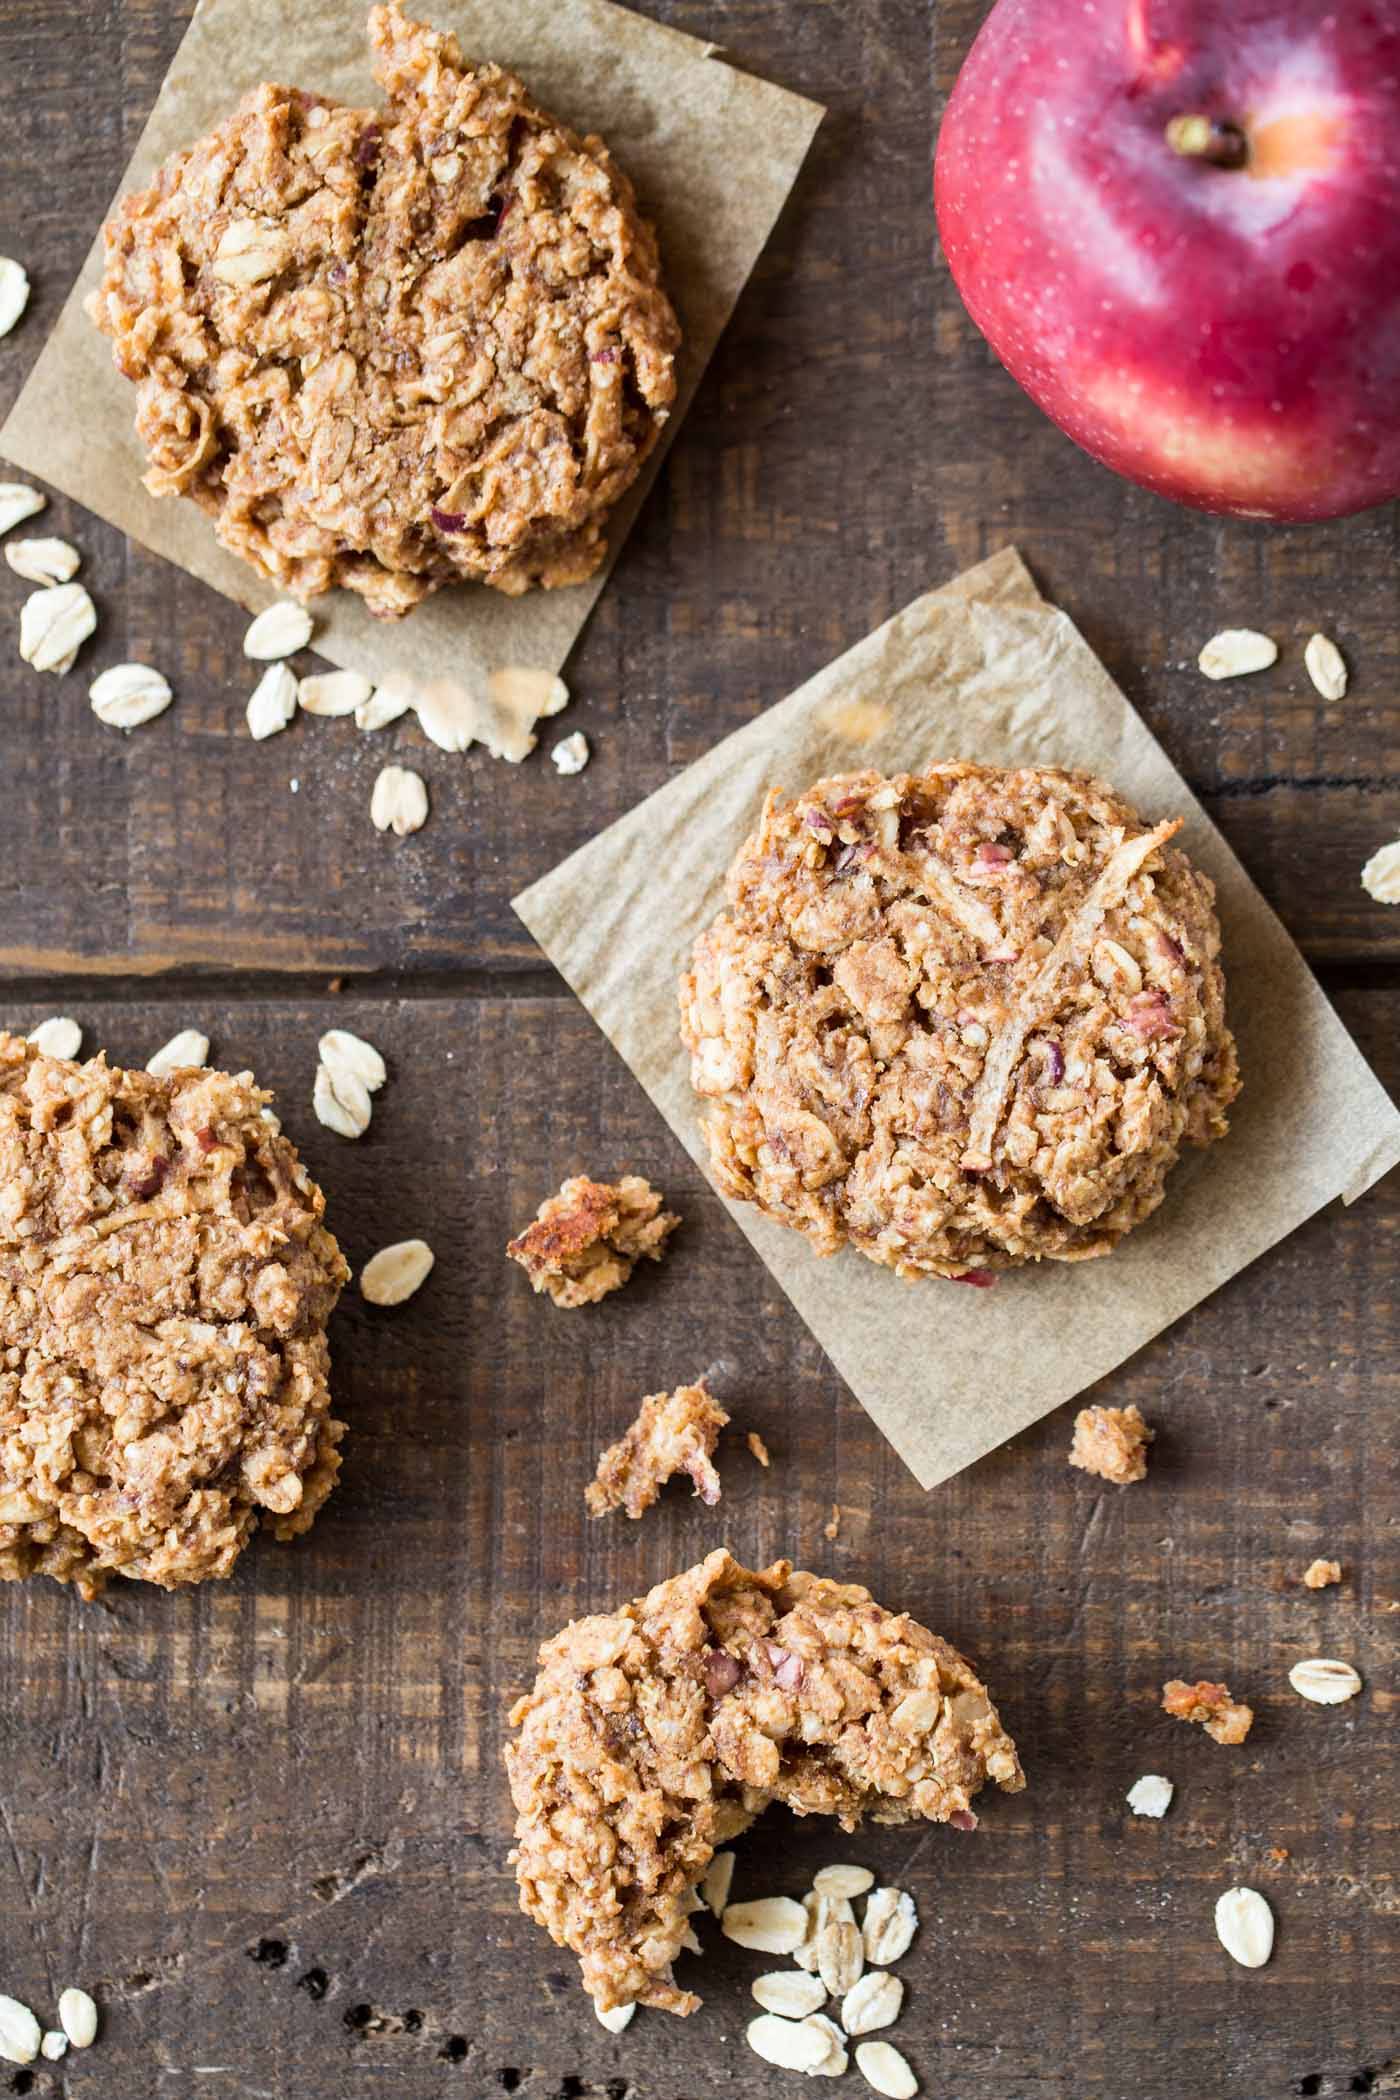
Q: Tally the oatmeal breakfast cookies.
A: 4